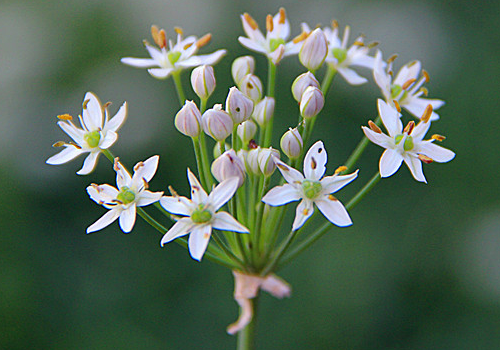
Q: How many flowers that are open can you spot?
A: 9